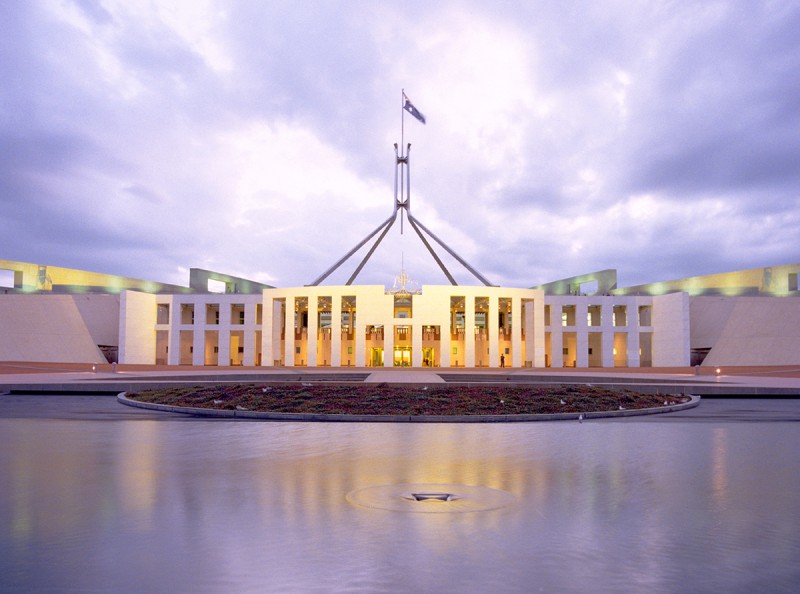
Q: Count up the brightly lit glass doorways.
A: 3